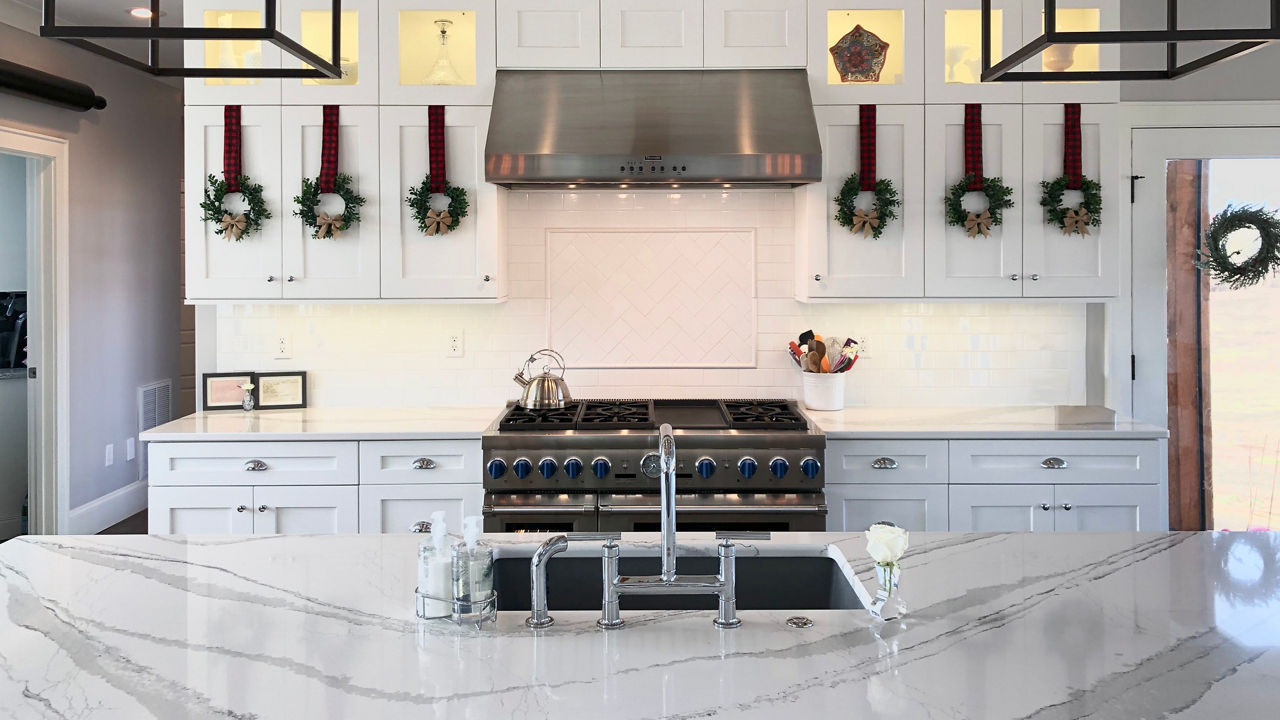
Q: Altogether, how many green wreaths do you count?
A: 7